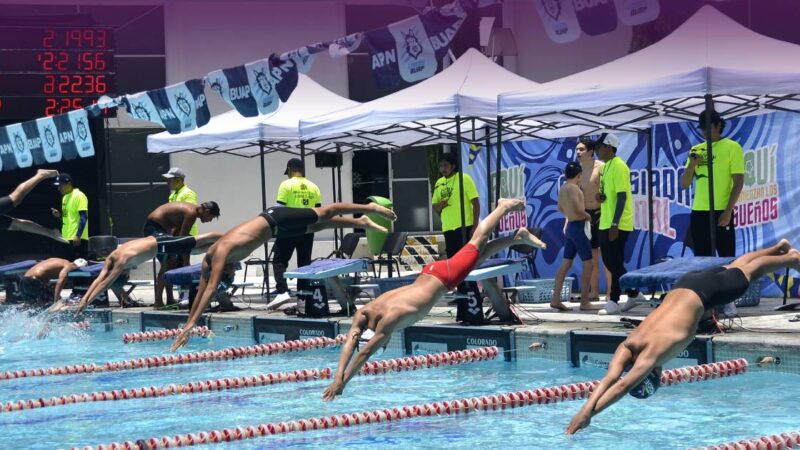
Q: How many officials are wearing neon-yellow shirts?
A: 6